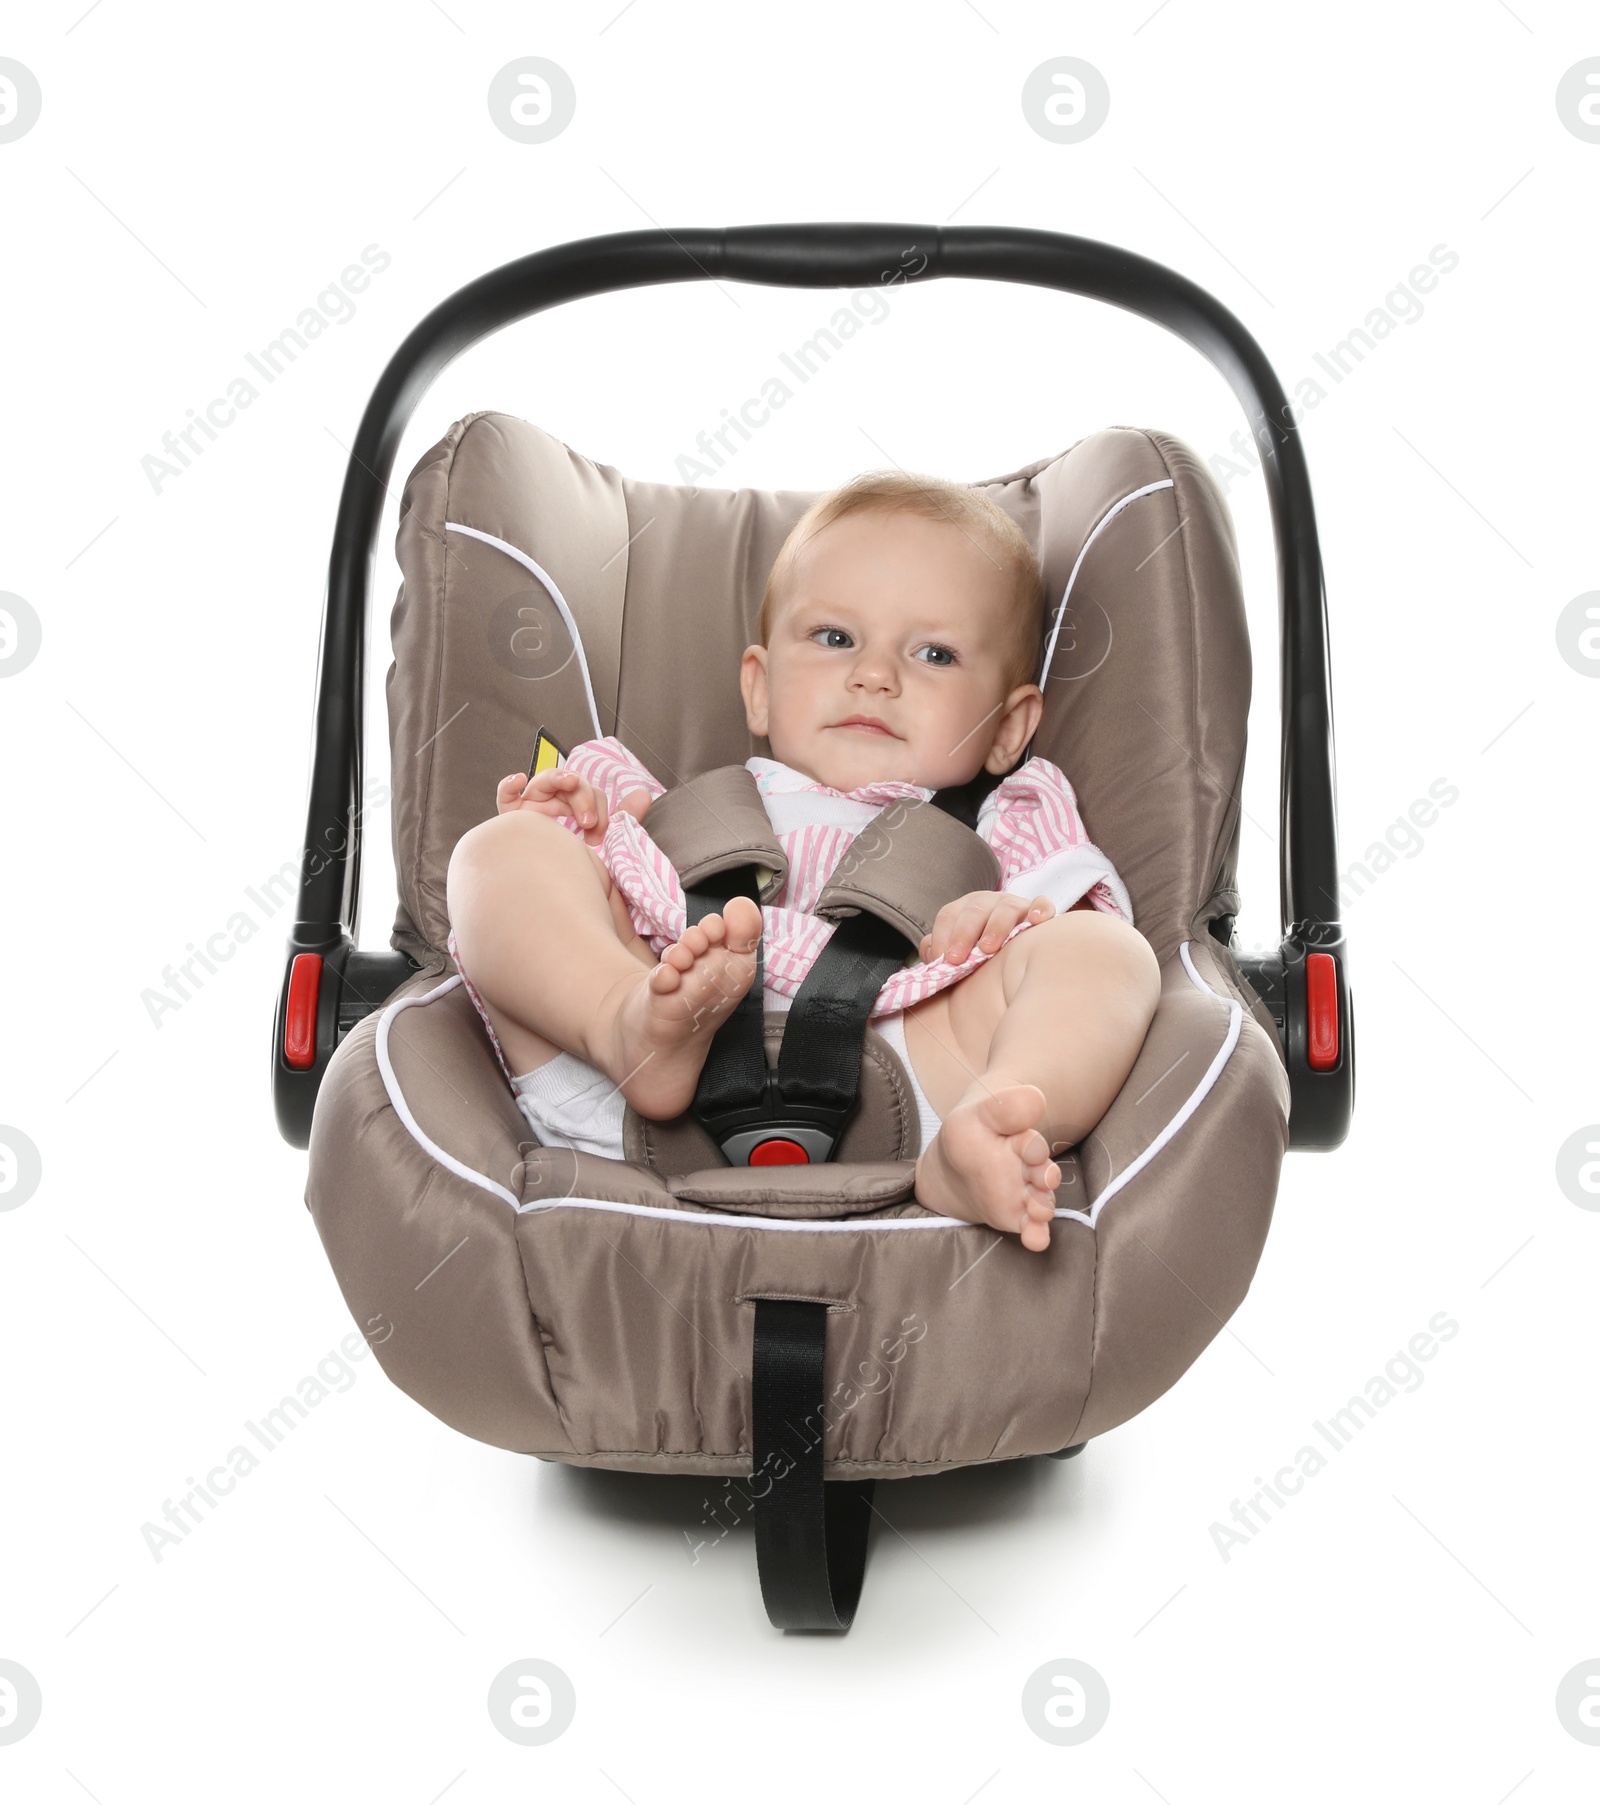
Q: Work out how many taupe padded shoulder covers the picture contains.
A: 2